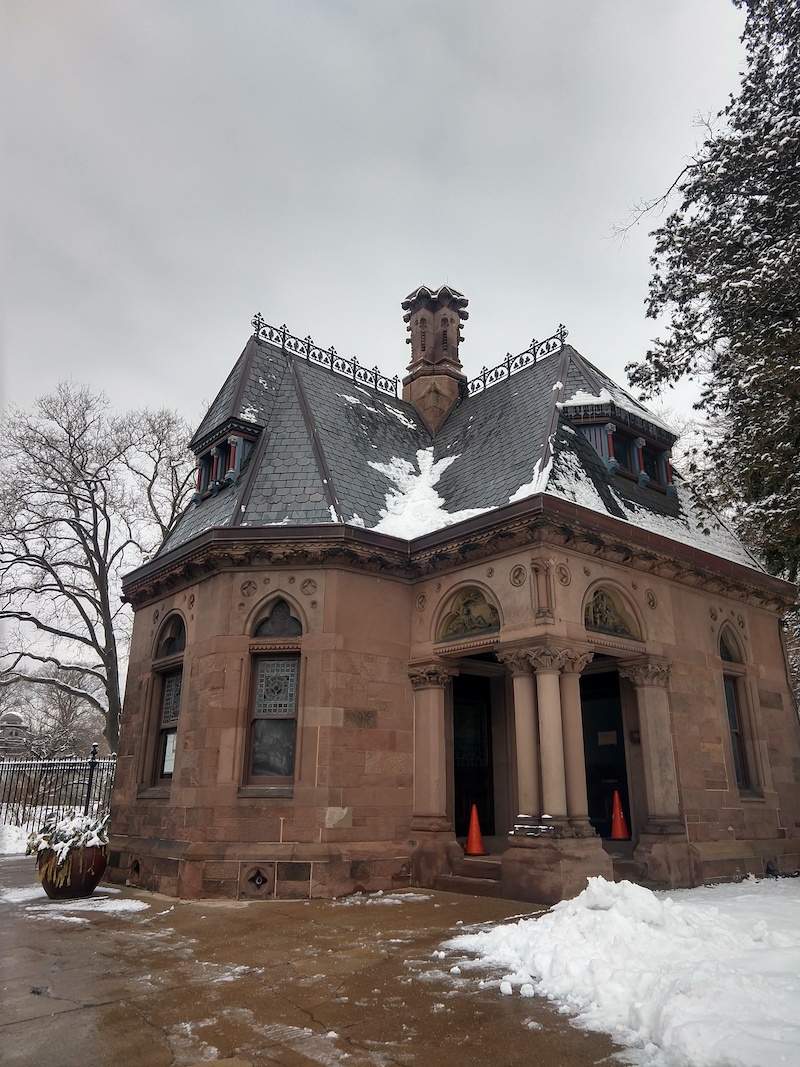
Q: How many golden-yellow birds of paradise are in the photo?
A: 0